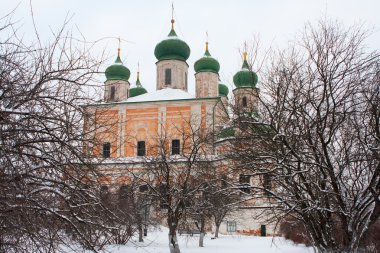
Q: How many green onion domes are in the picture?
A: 6